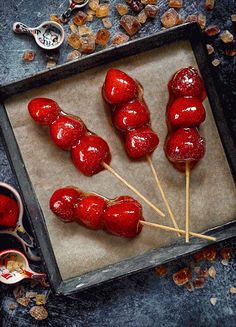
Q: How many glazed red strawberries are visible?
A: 12